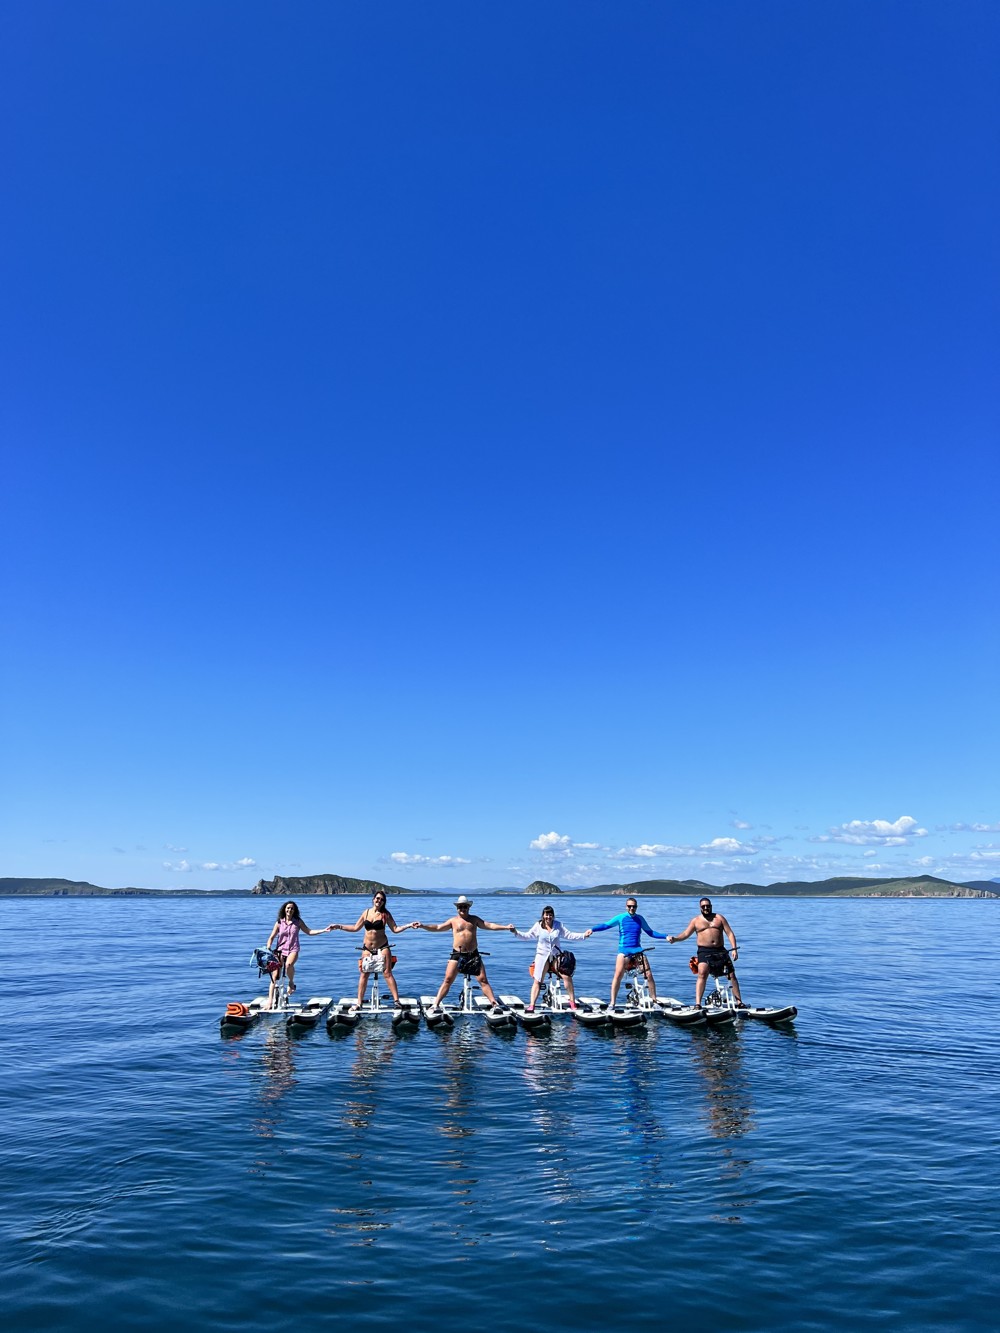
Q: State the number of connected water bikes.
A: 6